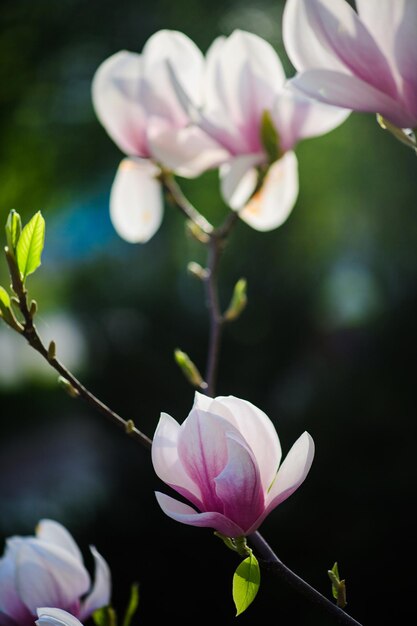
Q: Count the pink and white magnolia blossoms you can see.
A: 5